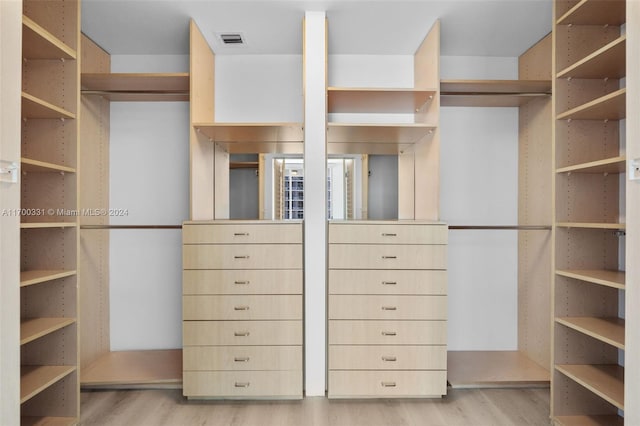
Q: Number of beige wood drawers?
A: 14